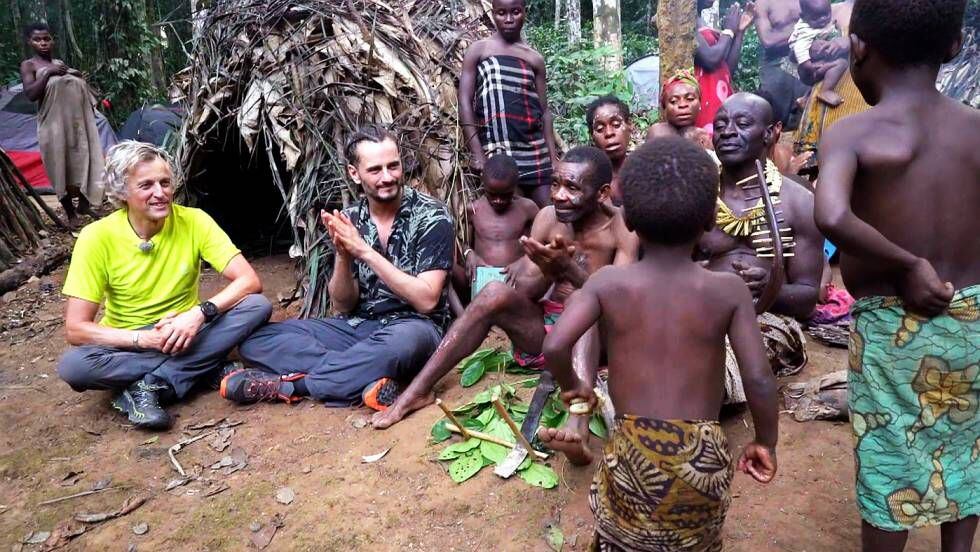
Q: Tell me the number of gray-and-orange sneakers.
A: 2